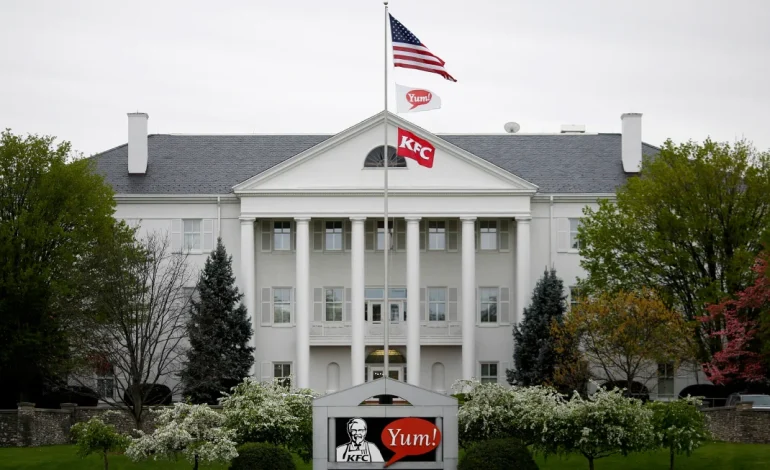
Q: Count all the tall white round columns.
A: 6